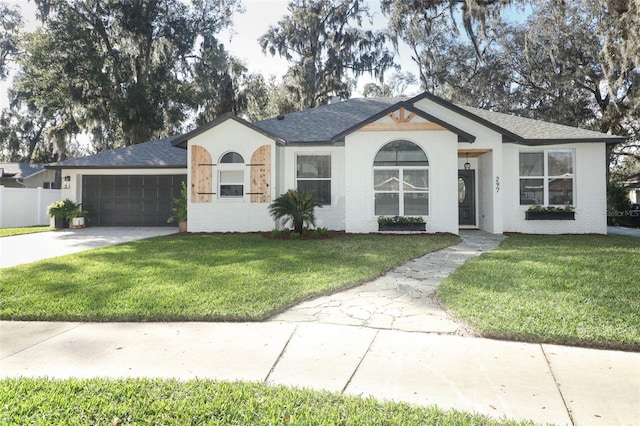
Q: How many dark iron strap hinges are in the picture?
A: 4